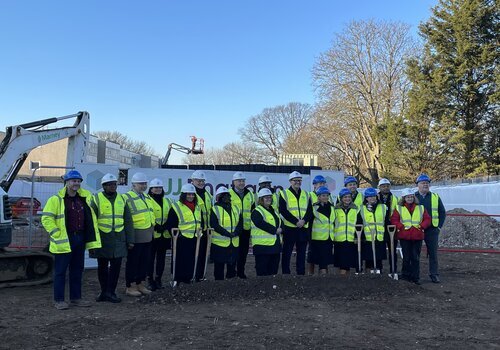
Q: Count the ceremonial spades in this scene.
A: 6